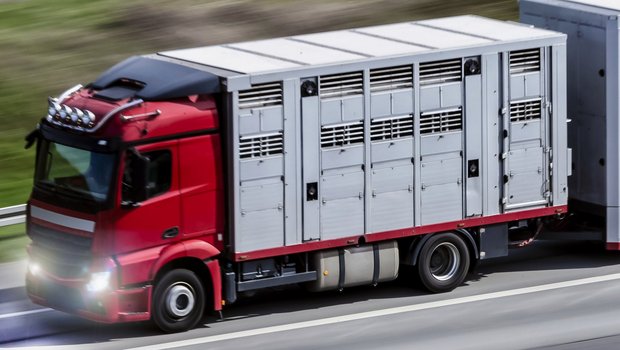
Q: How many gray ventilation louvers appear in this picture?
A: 10